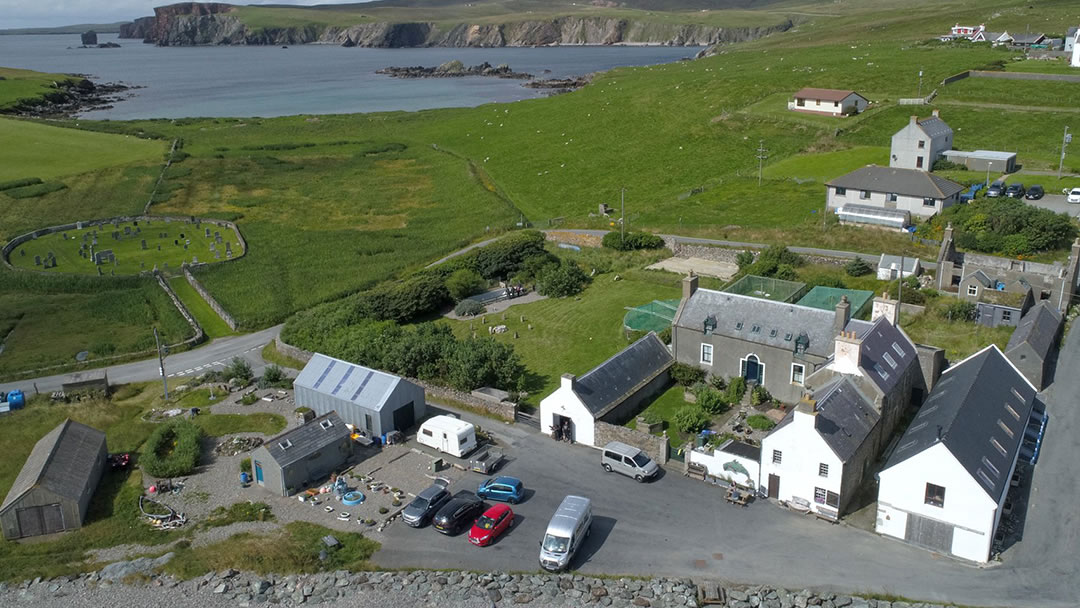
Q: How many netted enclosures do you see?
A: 3